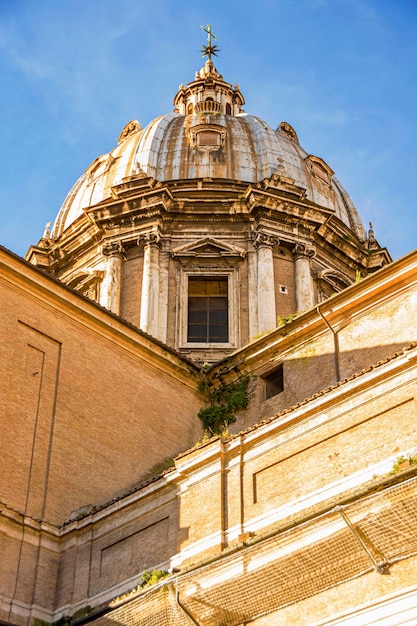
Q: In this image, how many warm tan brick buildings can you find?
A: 1